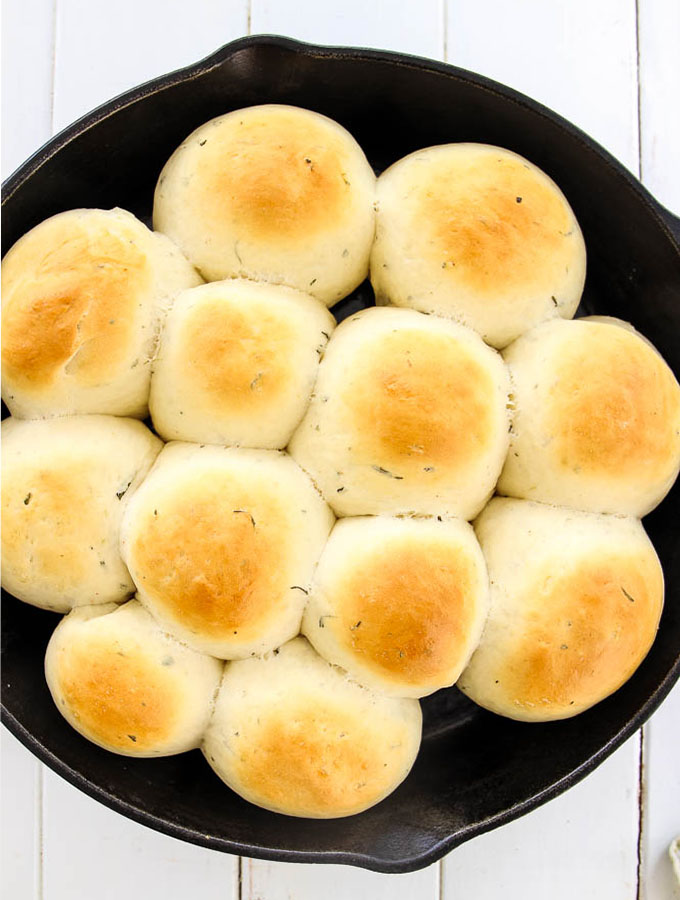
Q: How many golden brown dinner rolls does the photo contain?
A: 12